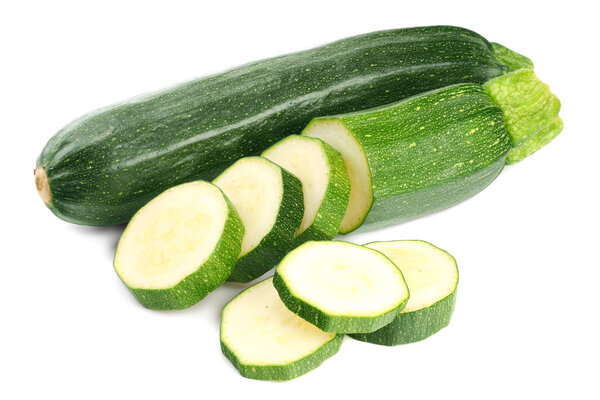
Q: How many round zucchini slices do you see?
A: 6